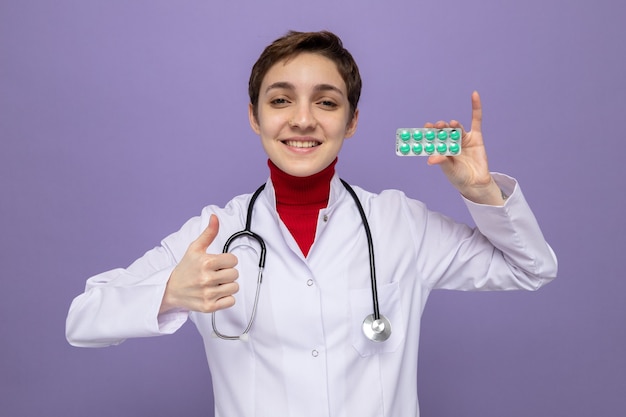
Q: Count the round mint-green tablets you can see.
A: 10